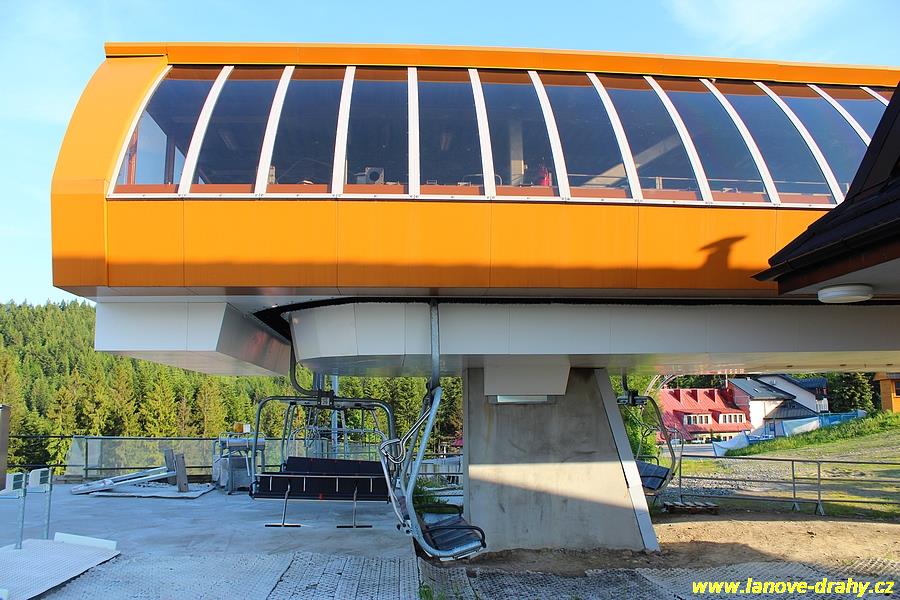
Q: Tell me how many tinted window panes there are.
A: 13